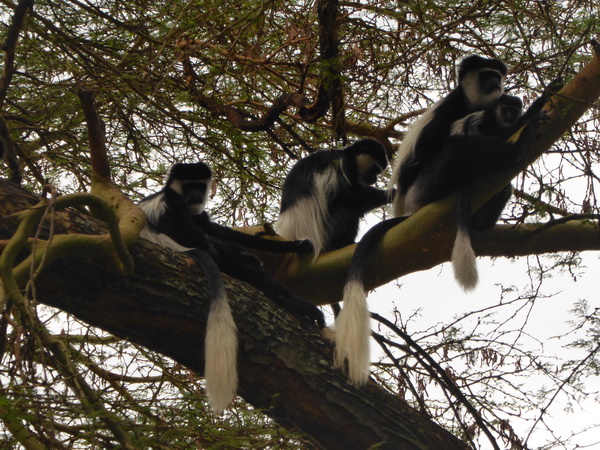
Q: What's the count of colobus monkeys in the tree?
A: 4